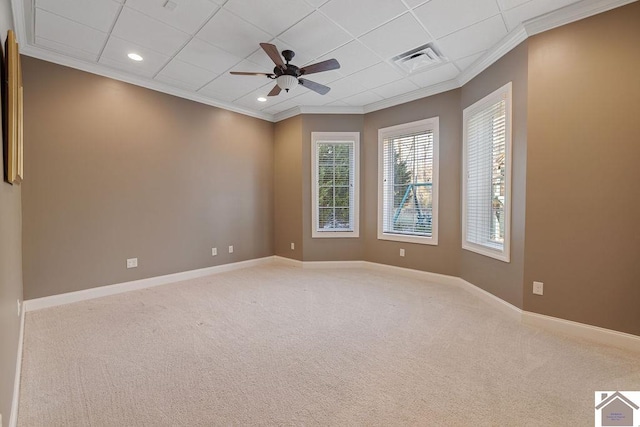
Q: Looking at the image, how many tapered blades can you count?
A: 5